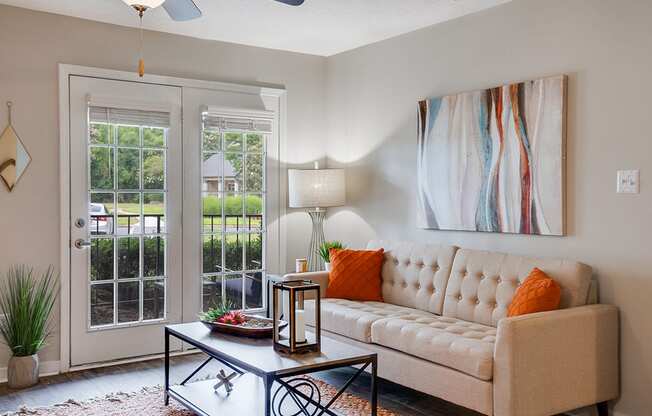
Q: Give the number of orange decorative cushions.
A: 2